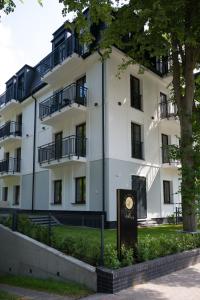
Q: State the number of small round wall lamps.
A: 5